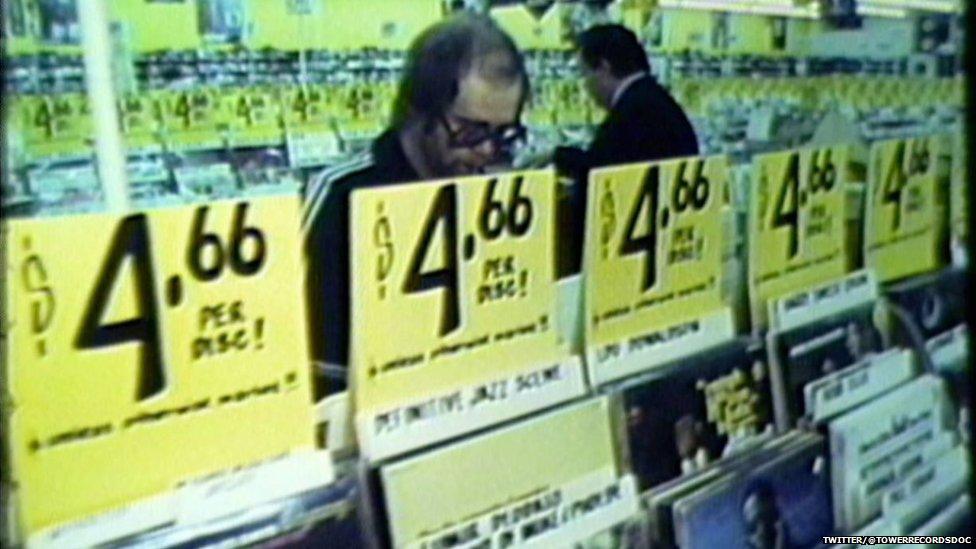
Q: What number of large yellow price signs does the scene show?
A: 5